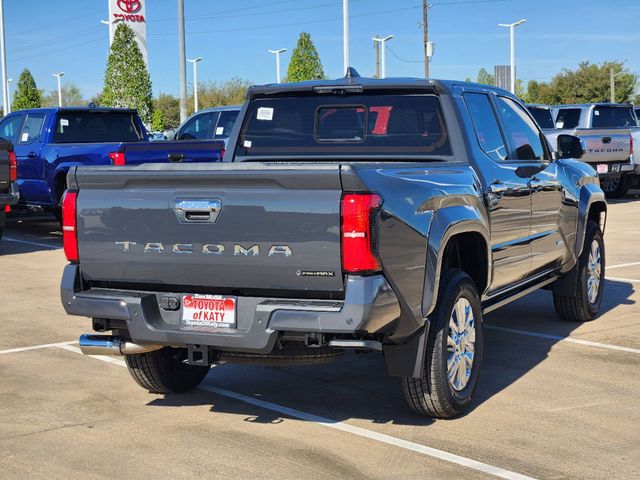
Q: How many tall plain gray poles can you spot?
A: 1